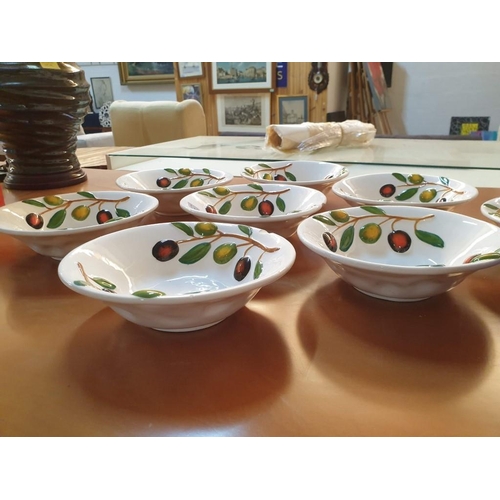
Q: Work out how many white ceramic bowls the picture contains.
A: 8